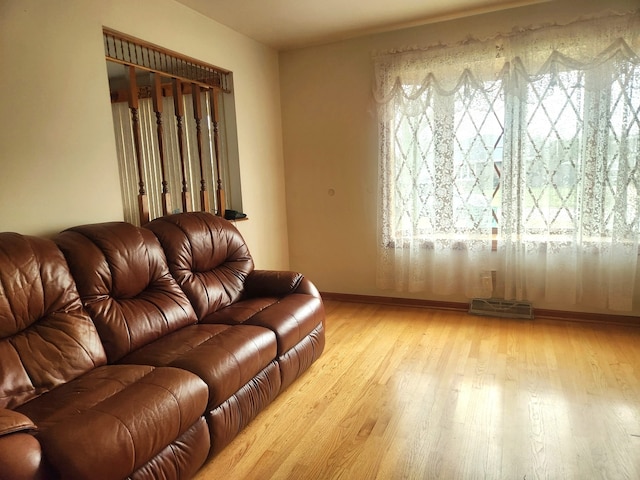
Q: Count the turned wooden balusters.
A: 5